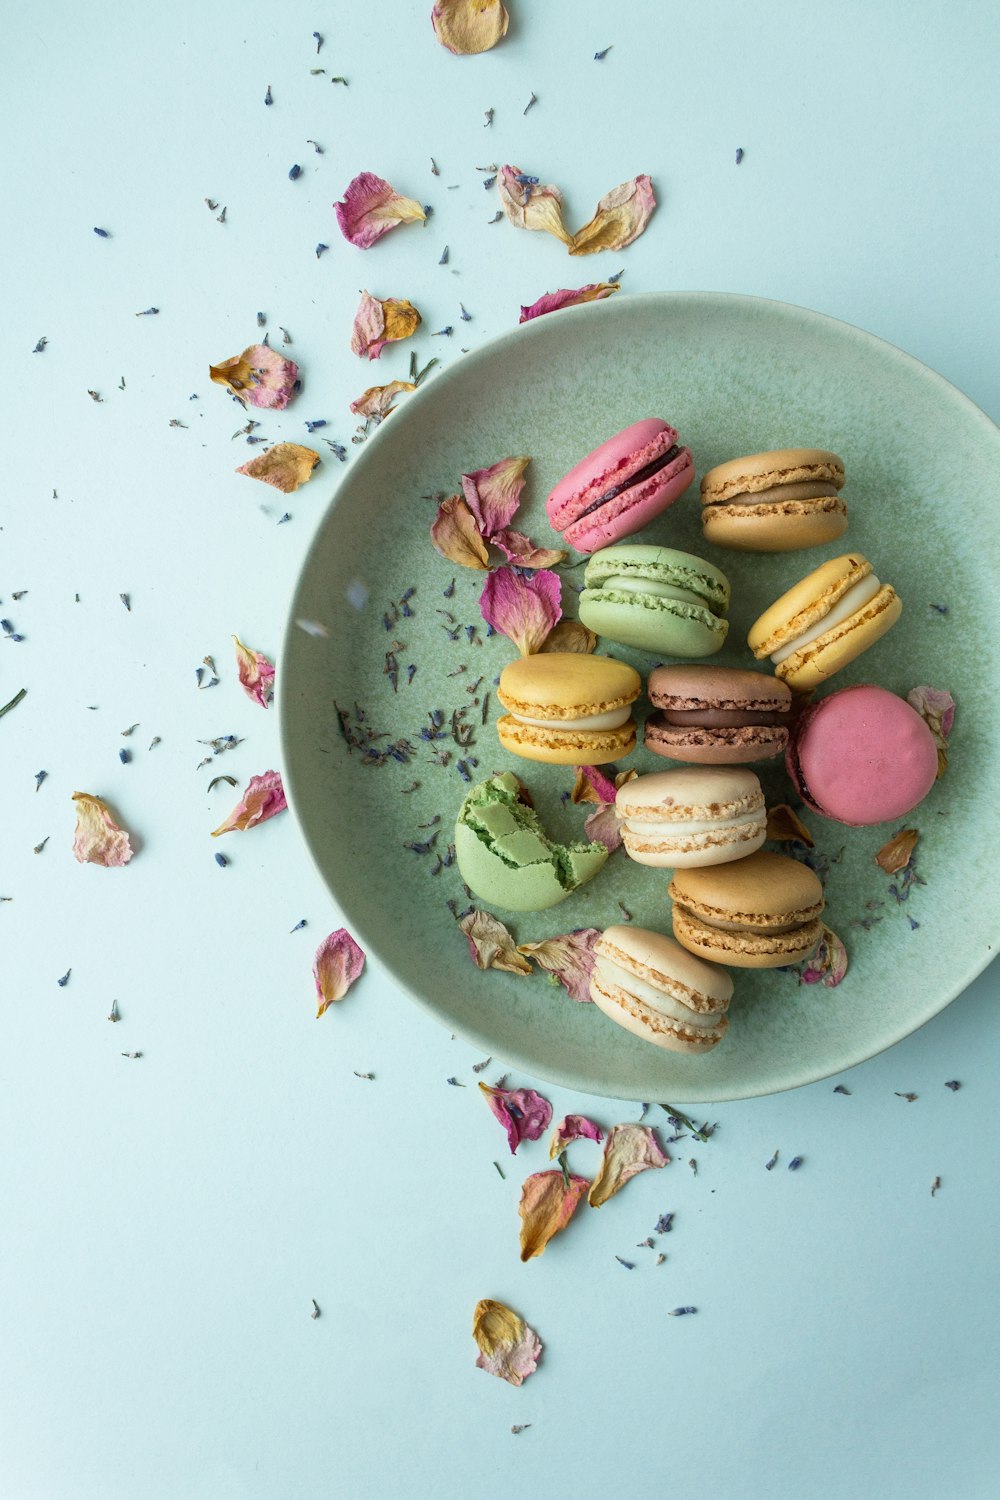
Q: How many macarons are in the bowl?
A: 11